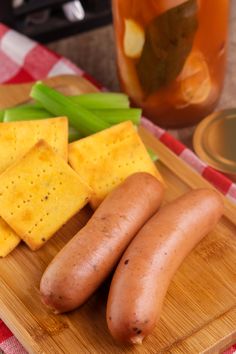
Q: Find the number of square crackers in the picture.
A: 4